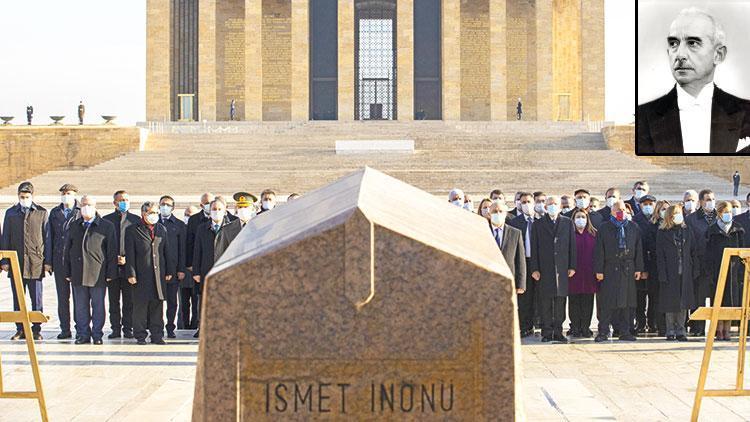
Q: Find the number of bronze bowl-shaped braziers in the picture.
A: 3